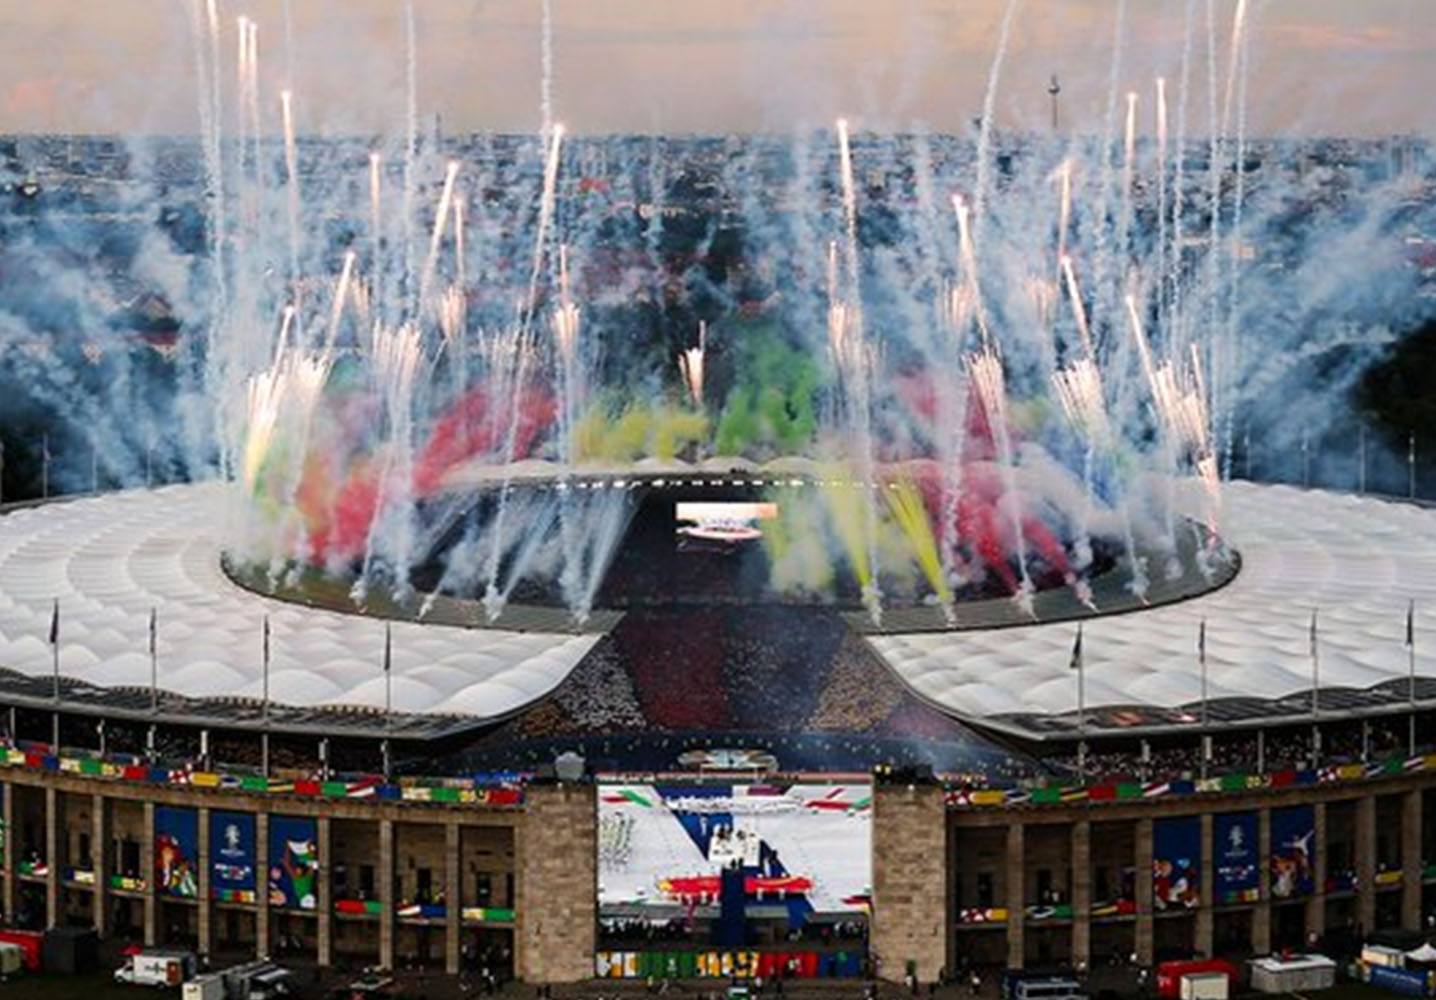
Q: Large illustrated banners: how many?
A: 6